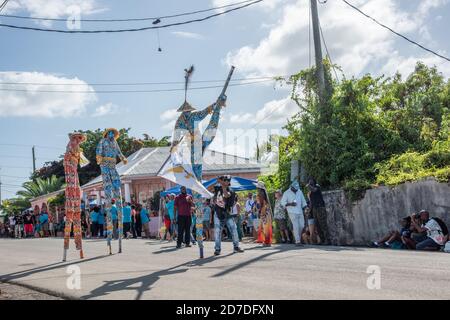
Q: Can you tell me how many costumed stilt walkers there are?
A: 3